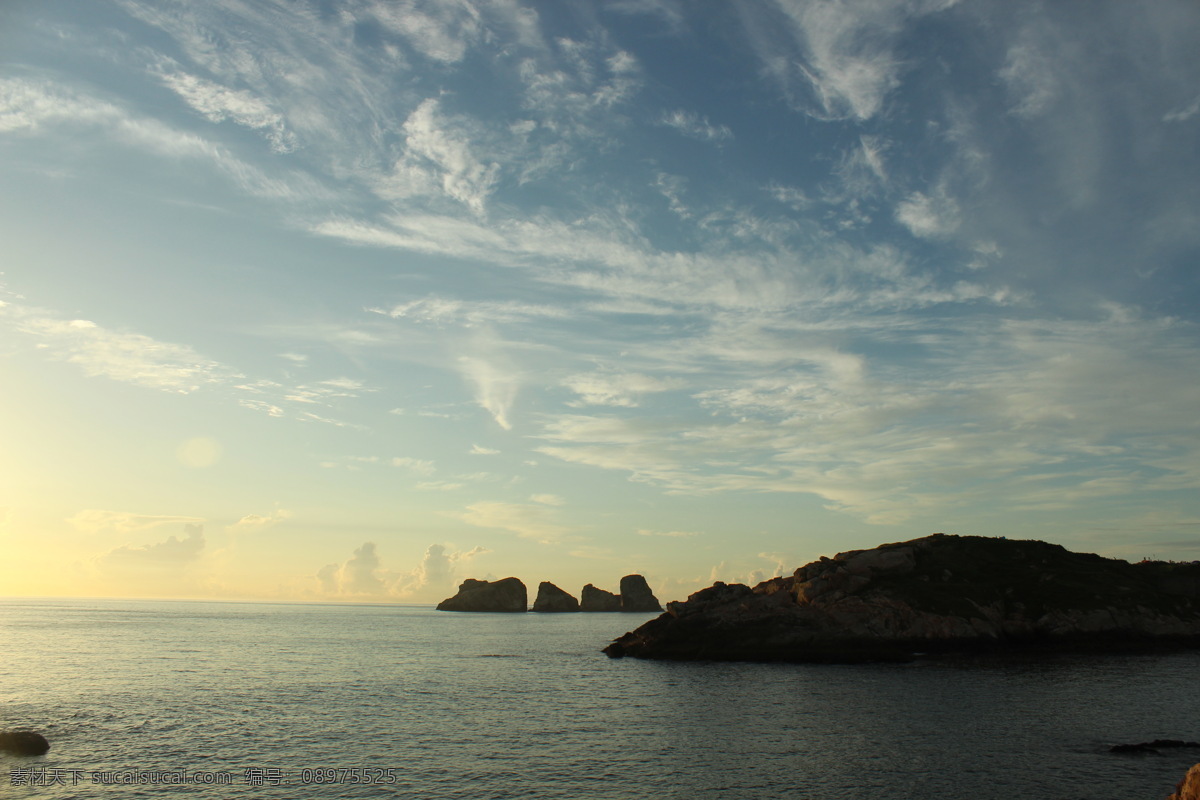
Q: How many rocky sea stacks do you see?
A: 4